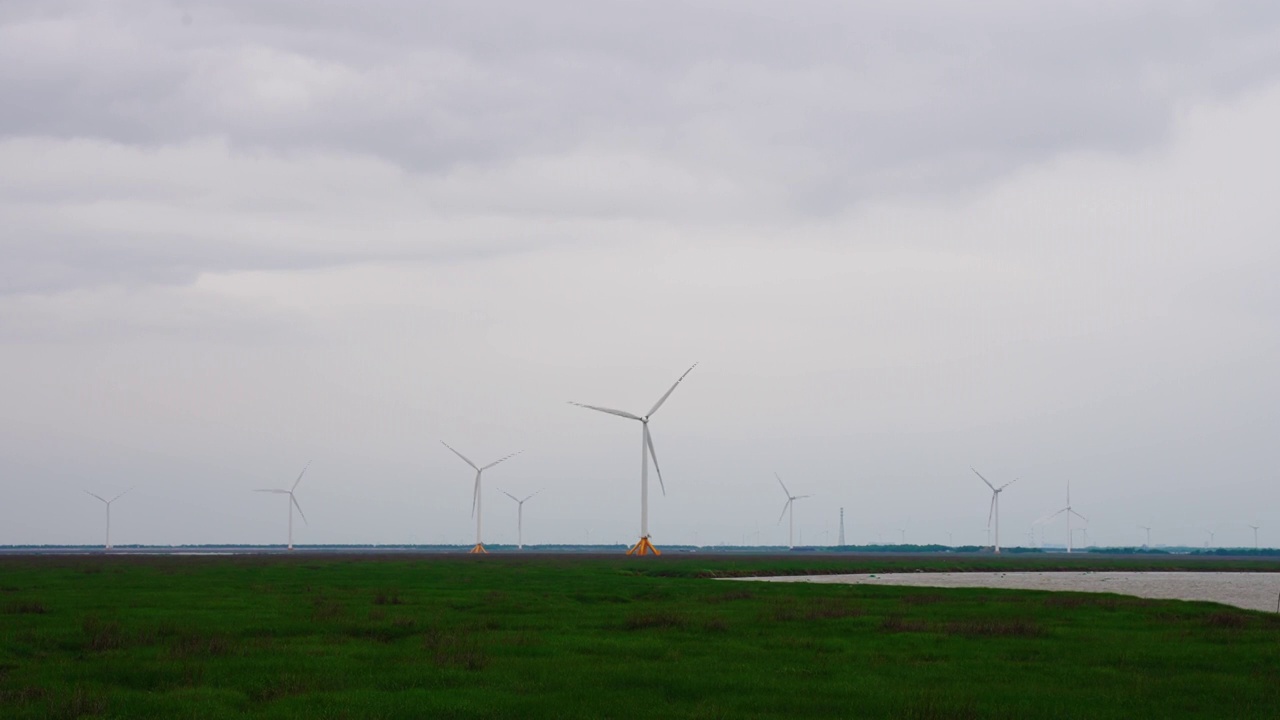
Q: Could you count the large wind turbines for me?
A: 8